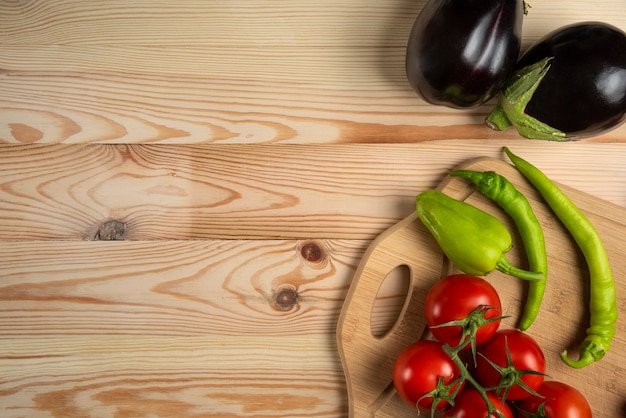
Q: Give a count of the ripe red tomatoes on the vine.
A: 5